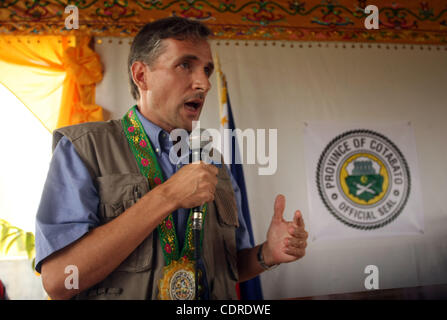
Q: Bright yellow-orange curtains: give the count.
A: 1